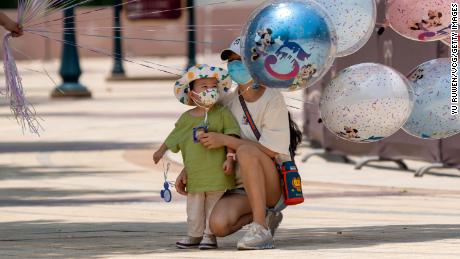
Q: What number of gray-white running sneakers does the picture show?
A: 2